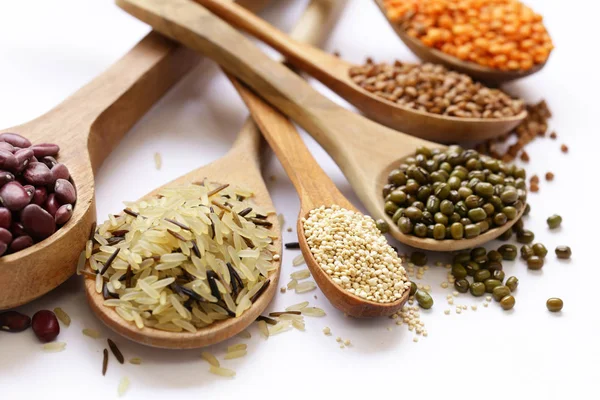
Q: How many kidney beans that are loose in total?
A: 2